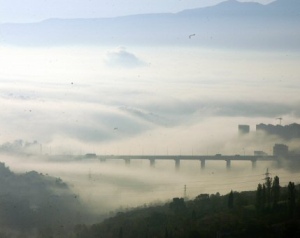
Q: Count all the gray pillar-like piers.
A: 7